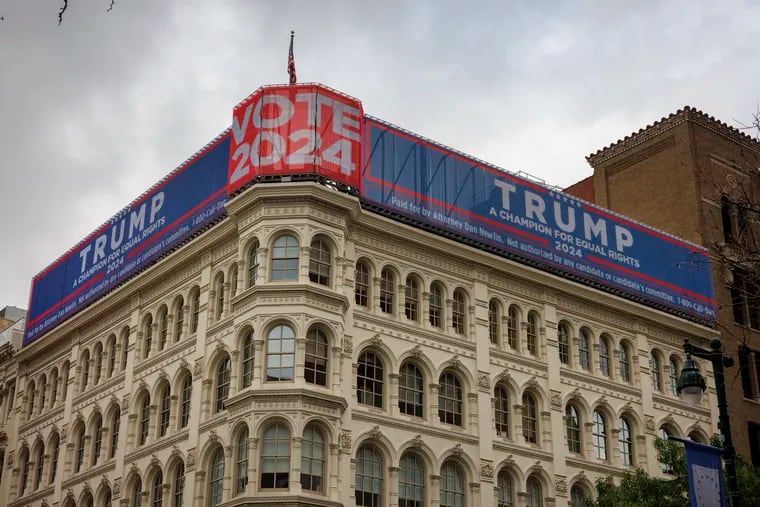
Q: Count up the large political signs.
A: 3